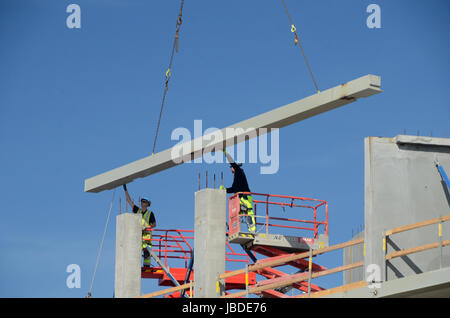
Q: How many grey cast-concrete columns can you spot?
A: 2